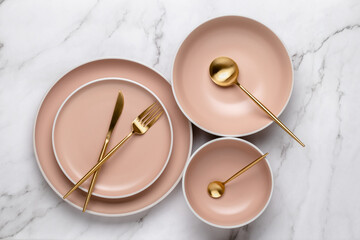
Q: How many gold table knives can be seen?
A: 1